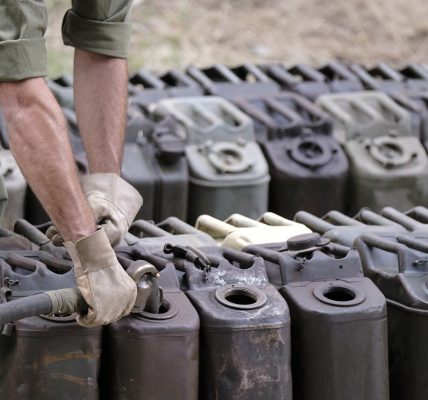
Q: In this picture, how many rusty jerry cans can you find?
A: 2